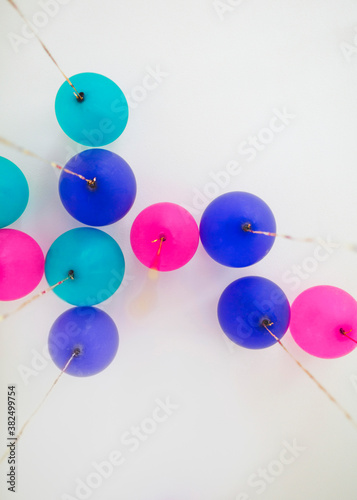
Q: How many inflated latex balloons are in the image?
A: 10